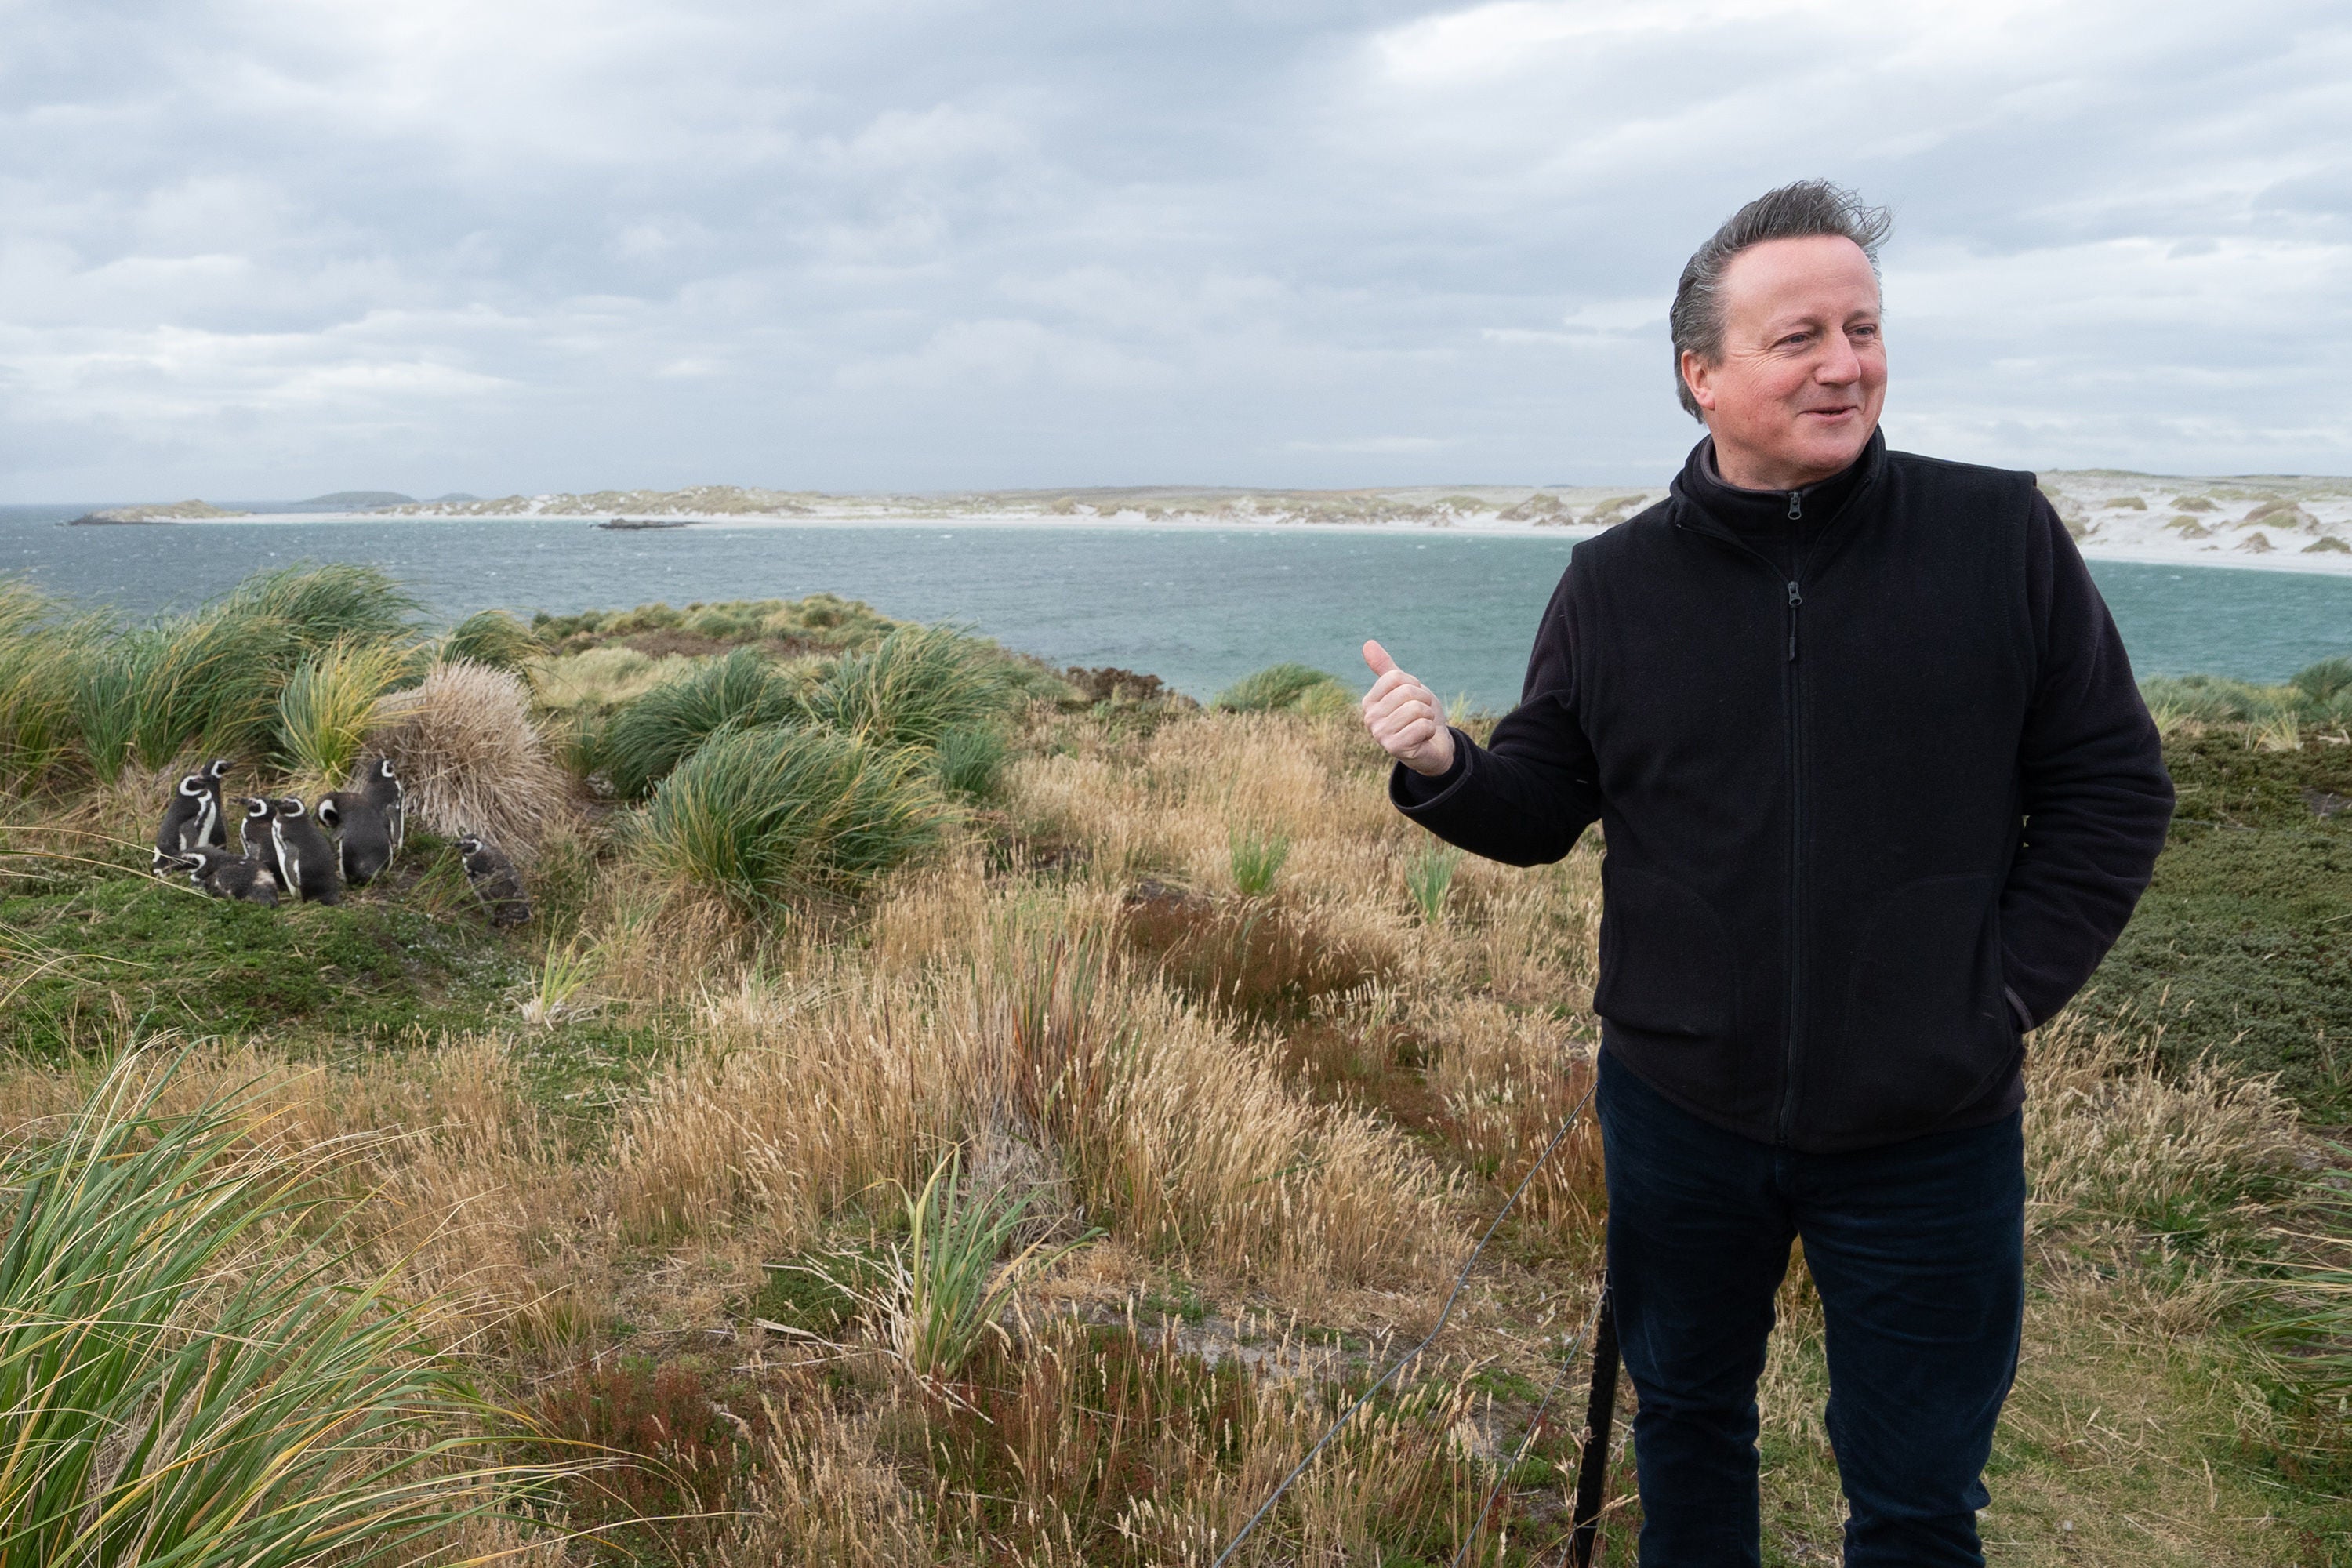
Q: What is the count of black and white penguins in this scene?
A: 8